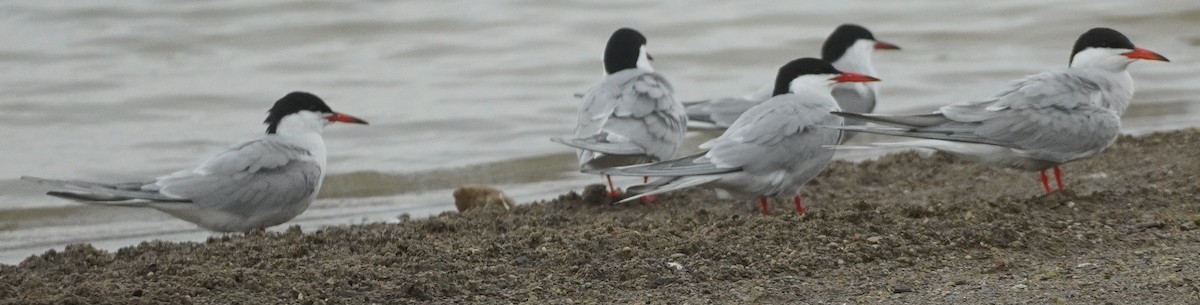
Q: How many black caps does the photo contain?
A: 5